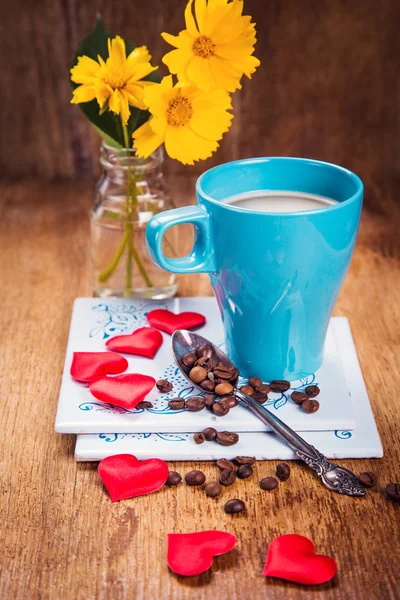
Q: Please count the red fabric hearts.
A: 7